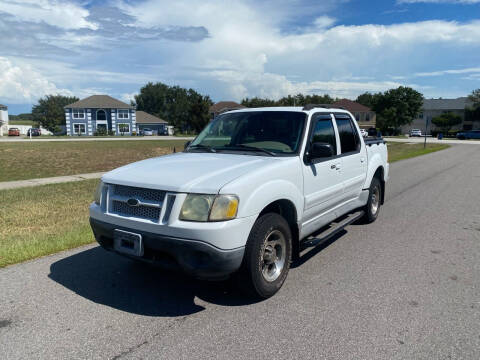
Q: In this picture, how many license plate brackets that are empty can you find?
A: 1